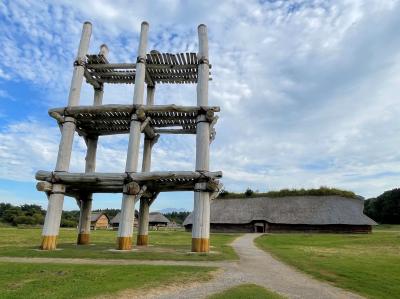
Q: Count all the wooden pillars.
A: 5